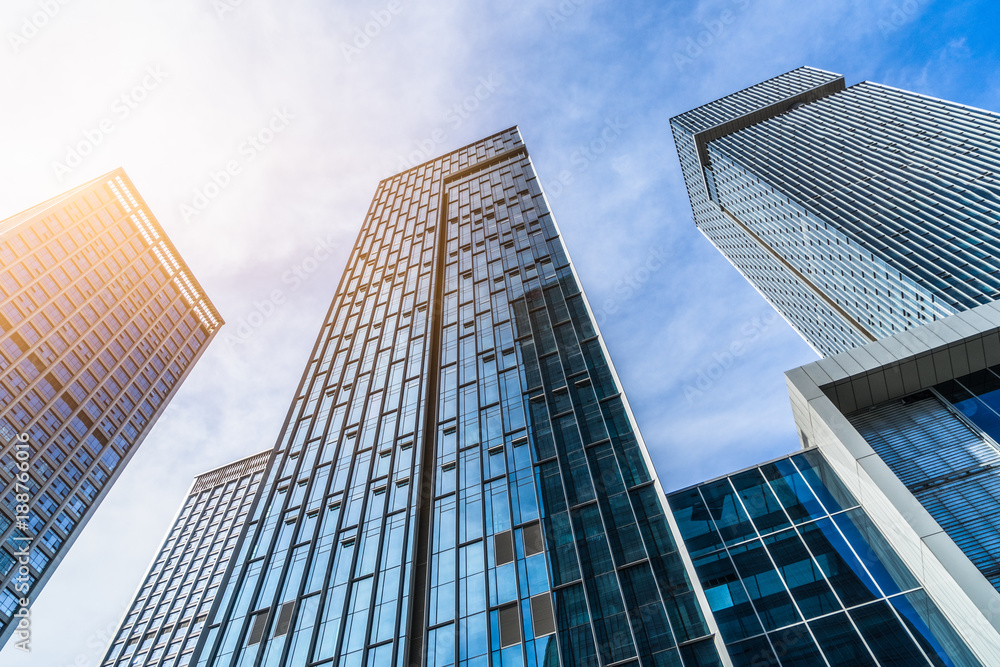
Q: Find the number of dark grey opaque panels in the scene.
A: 6